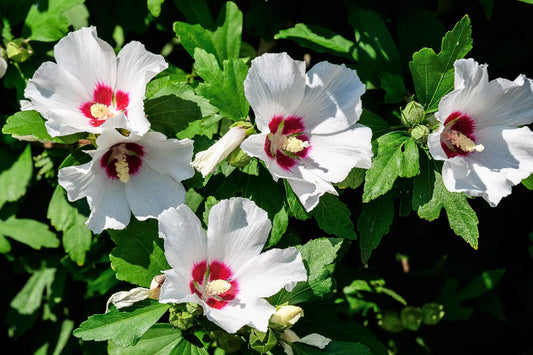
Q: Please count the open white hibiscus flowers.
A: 5